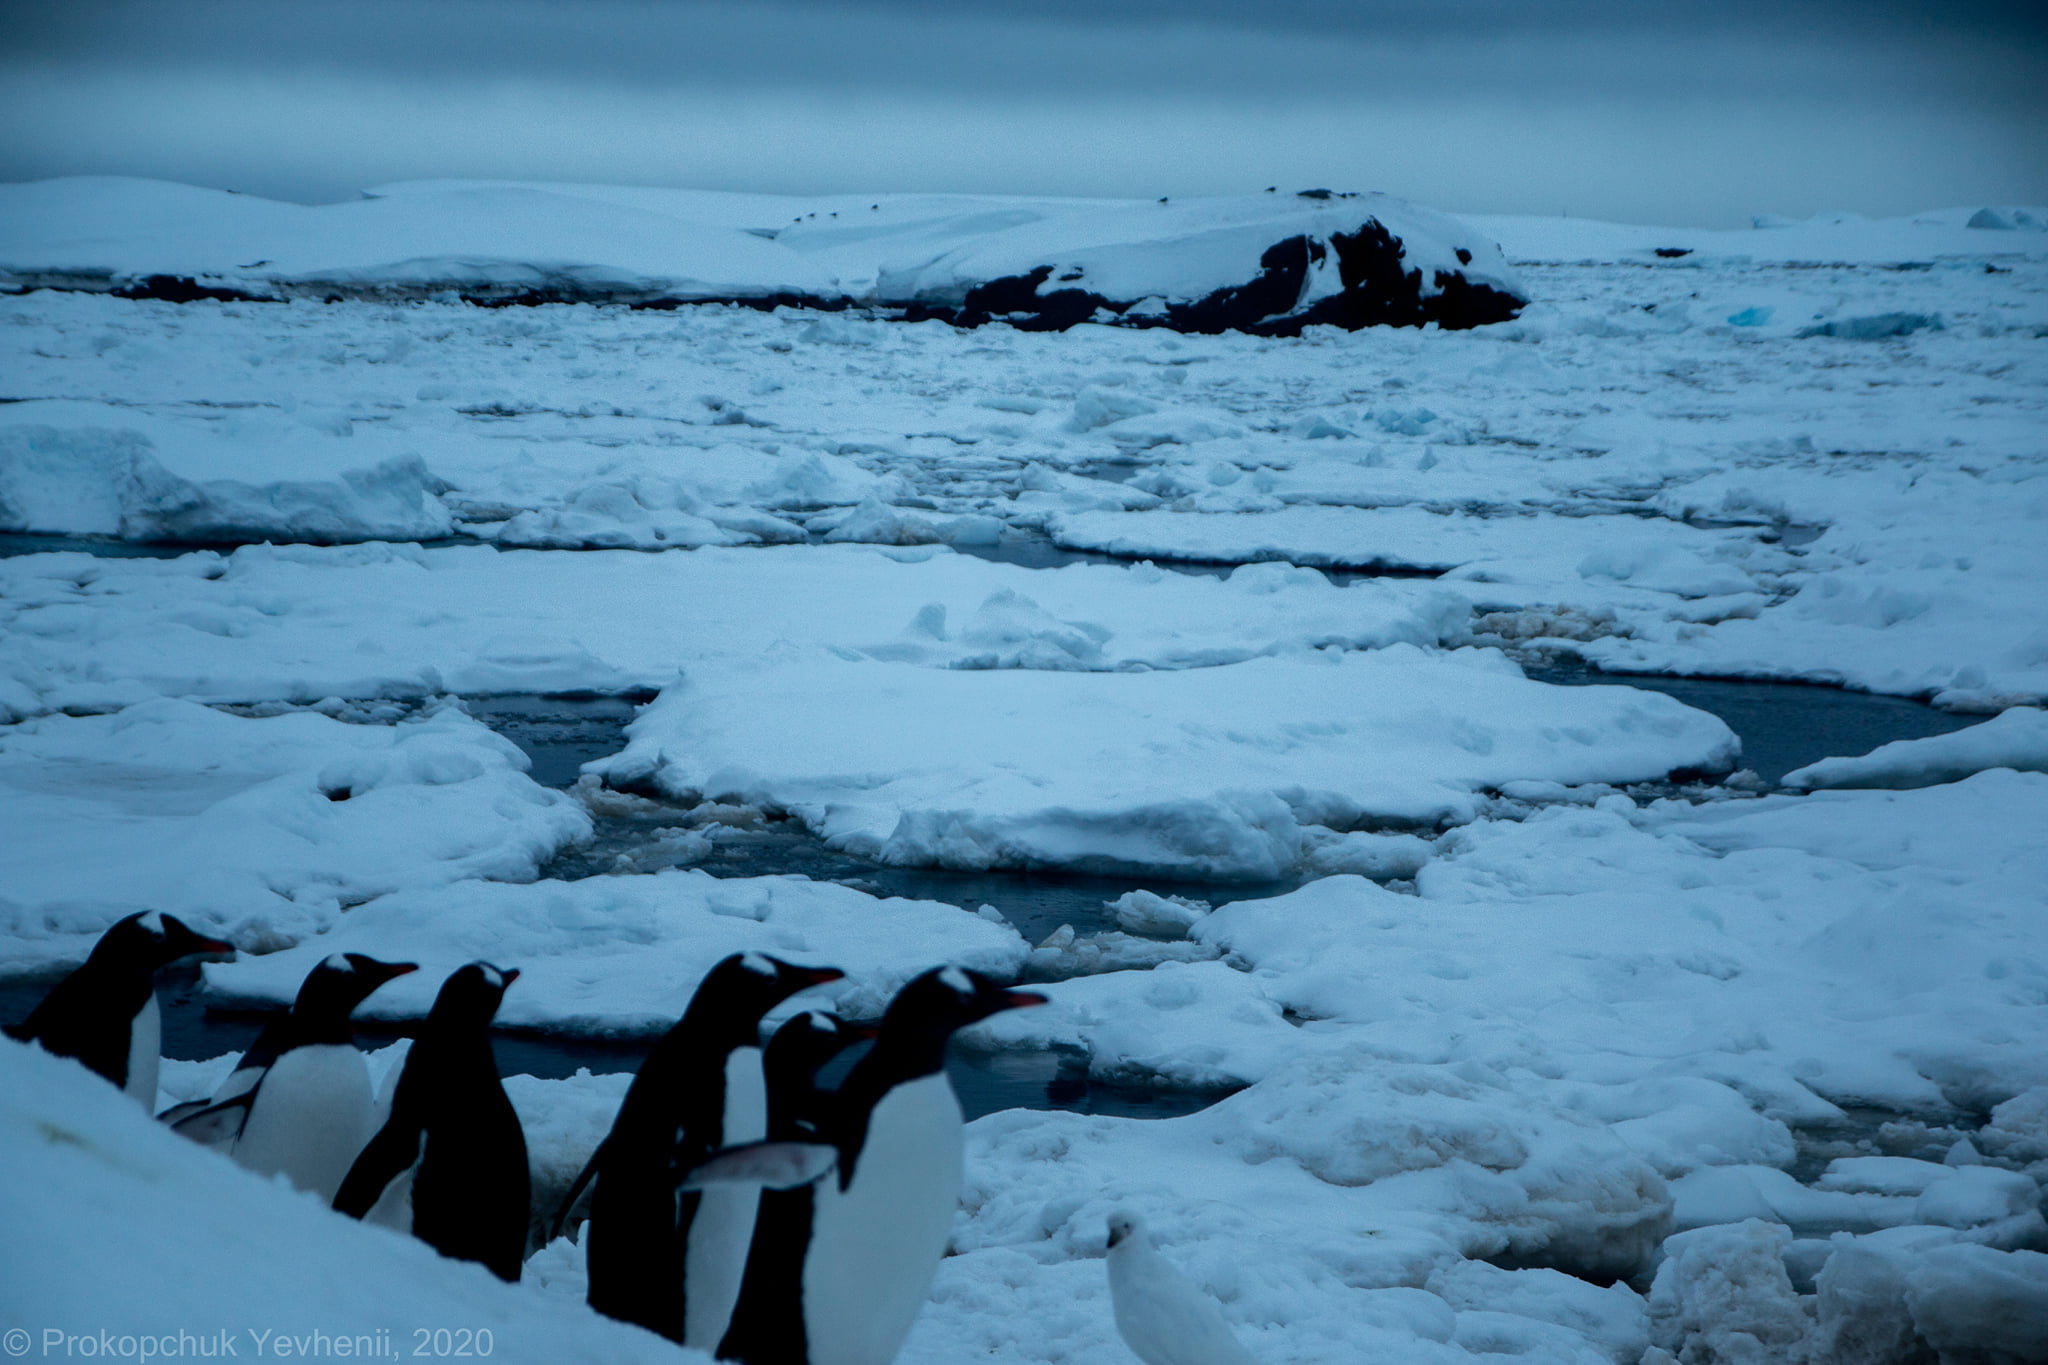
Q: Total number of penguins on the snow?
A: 6